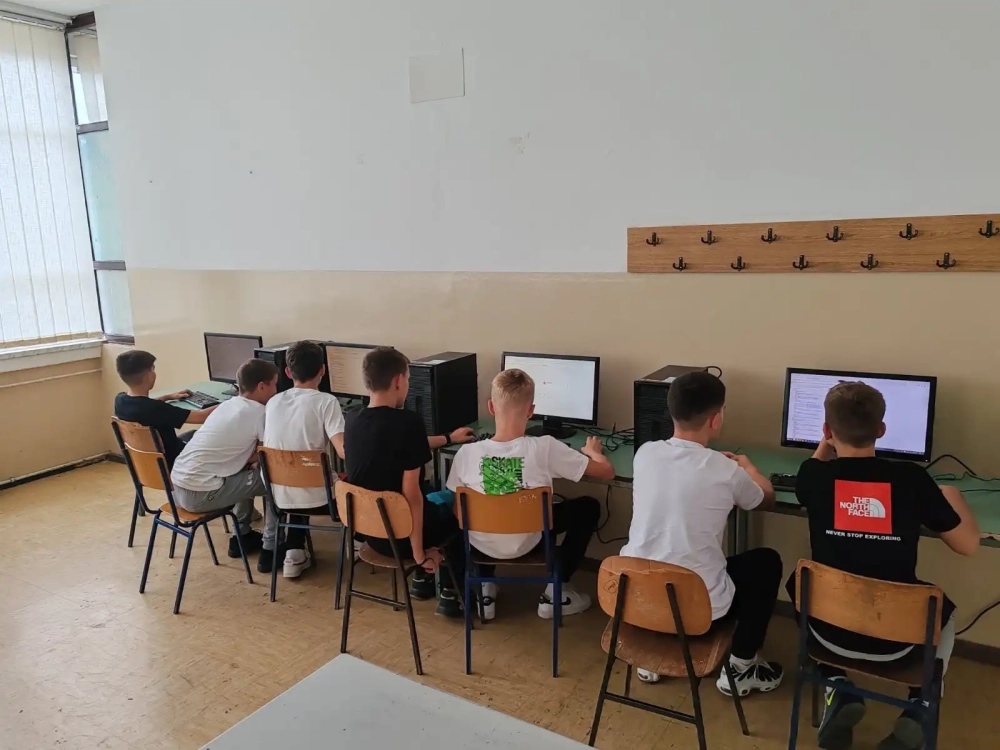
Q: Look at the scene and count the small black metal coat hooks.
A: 11